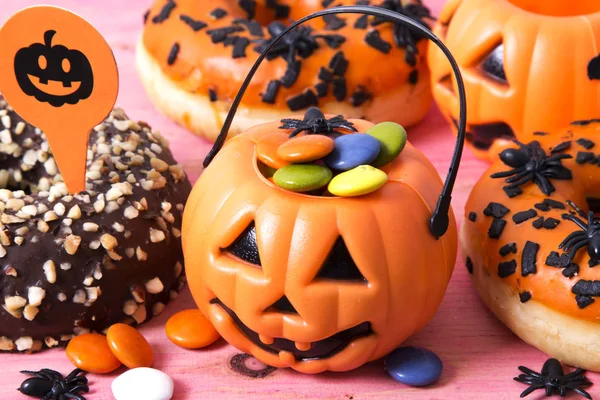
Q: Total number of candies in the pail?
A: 6